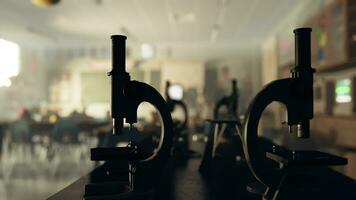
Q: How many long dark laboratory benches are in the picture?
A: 1